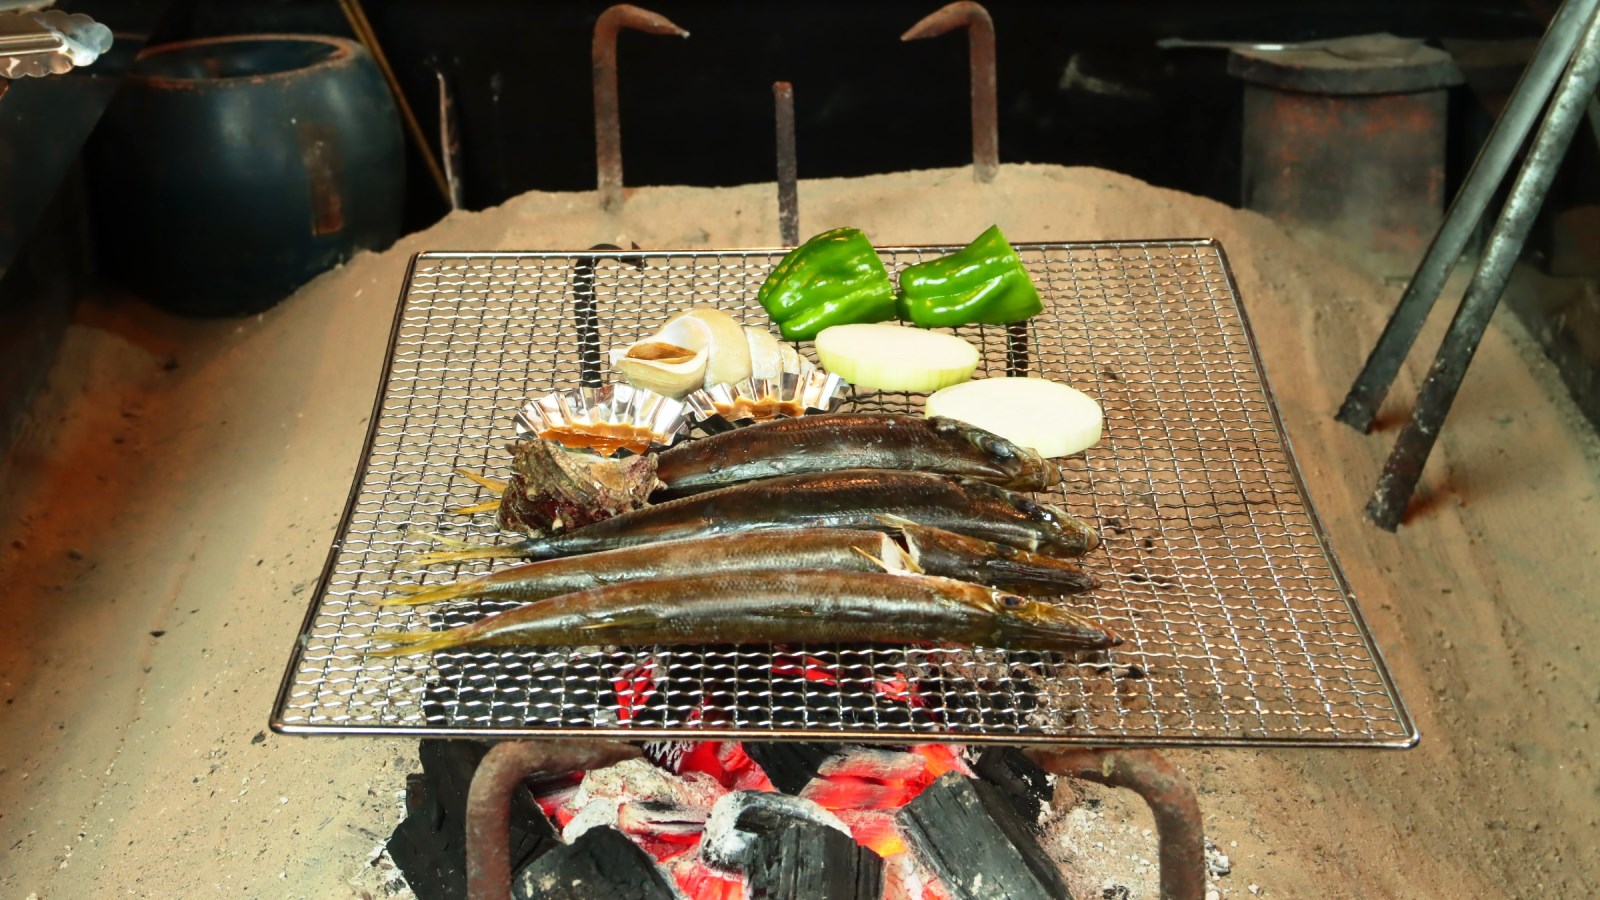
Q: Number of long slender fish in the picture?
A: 4